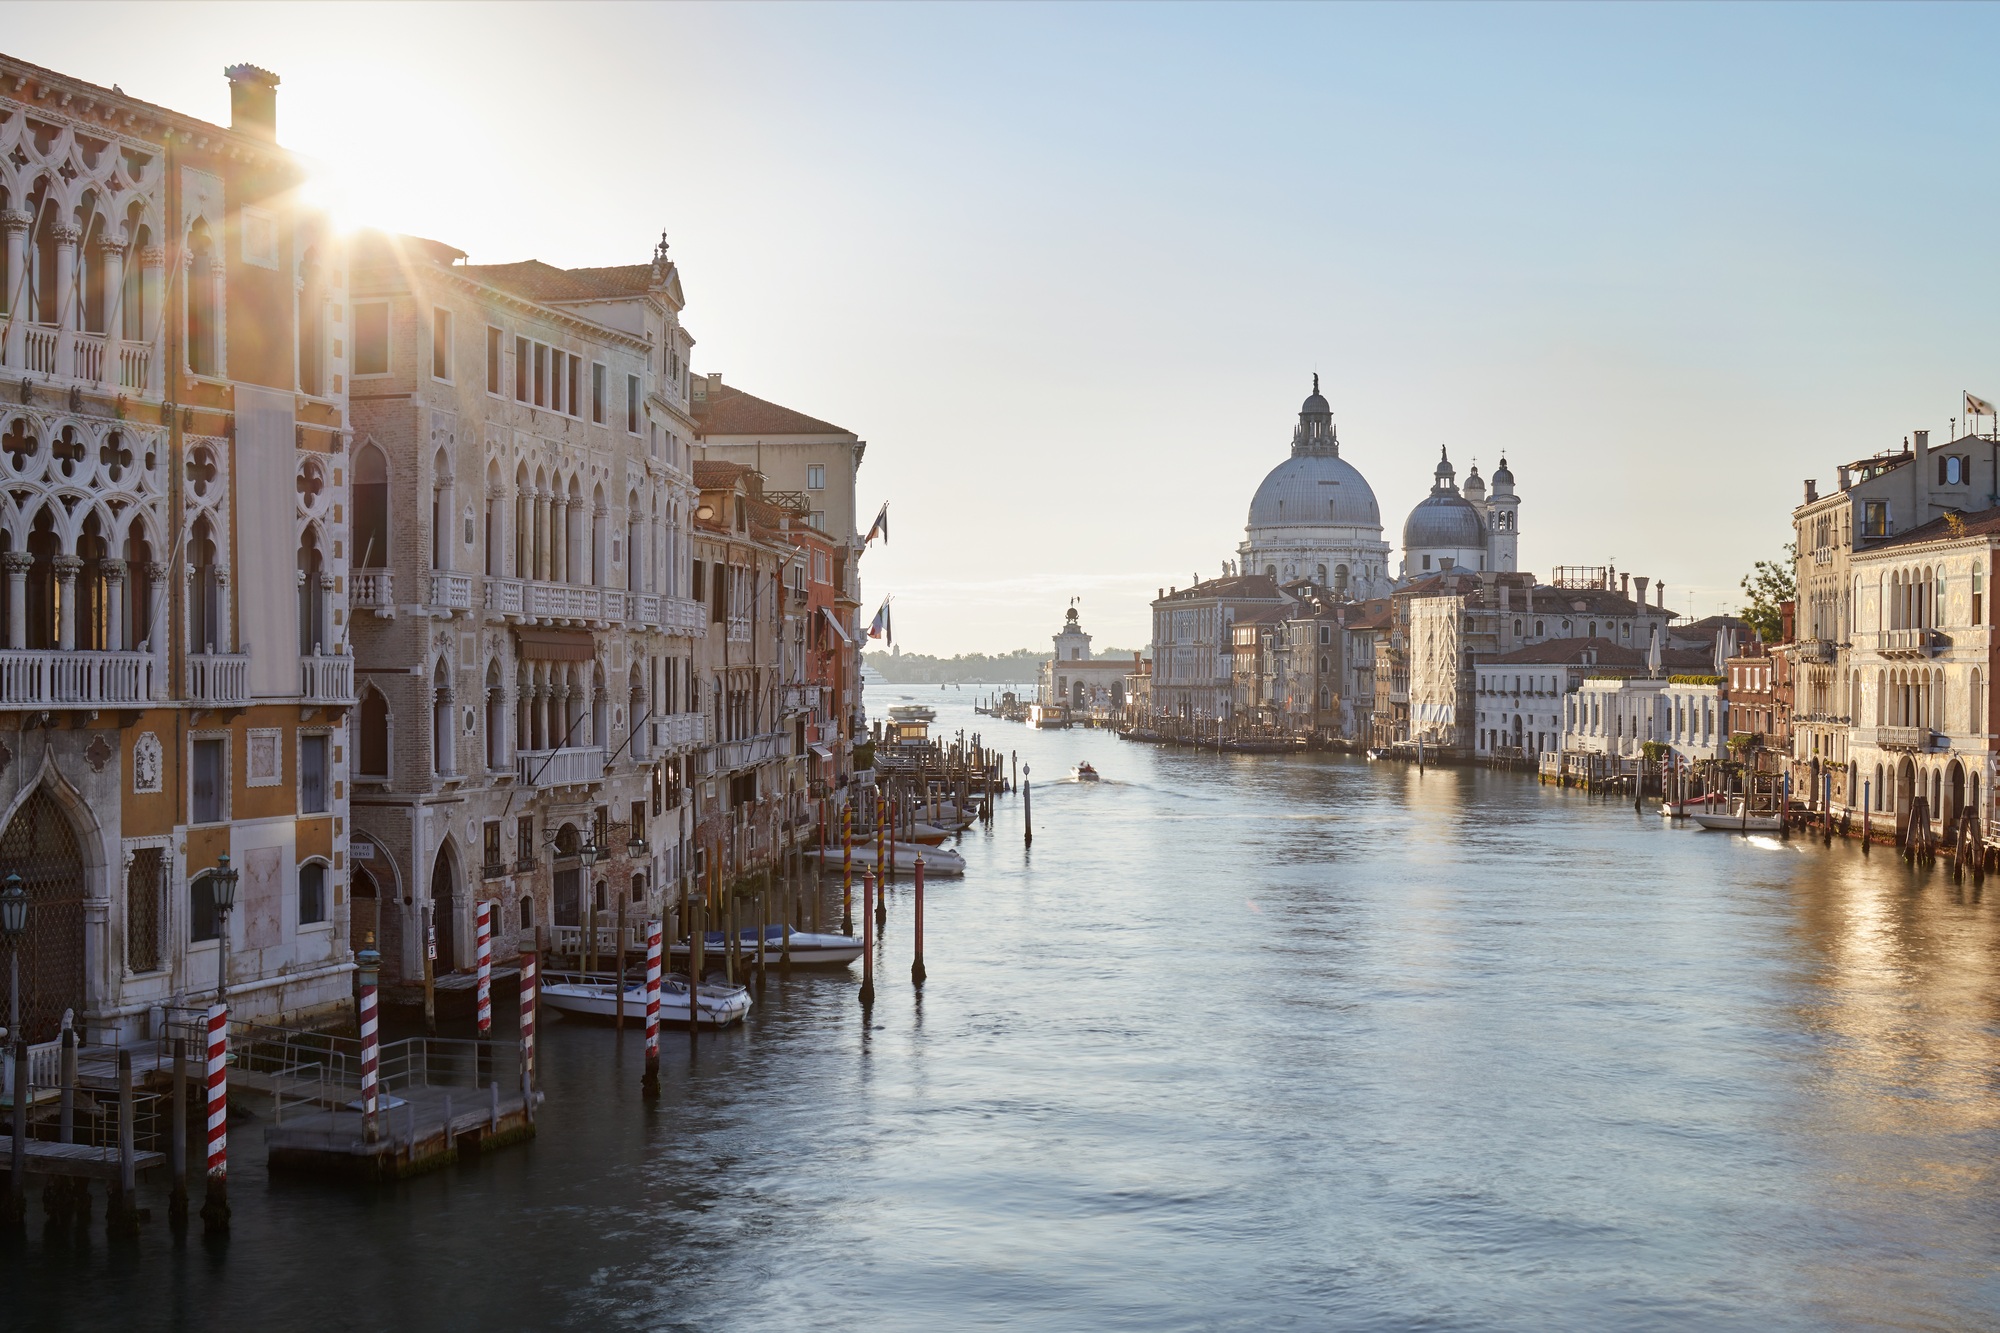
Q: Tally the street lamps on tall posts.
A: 2